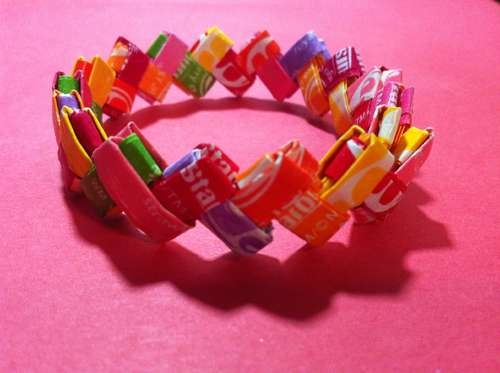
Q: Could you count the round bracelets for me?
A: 1